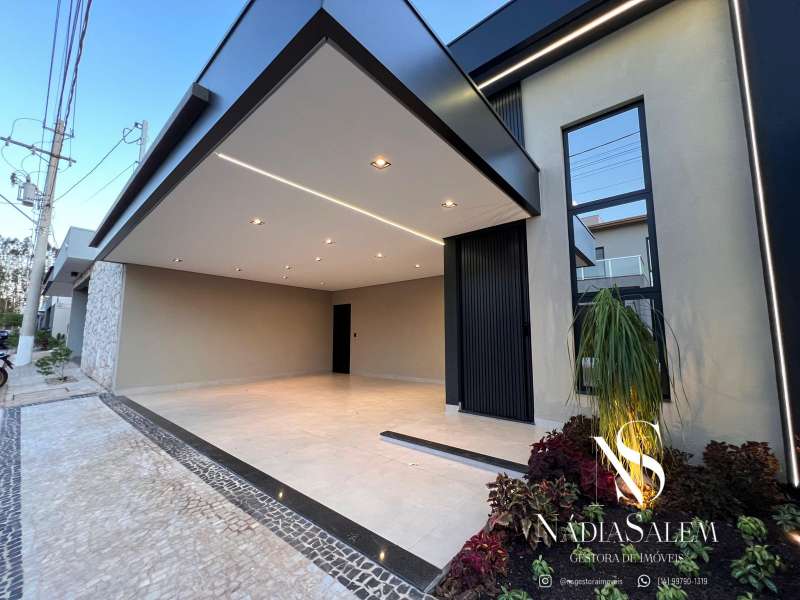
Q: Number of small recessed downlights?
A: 12